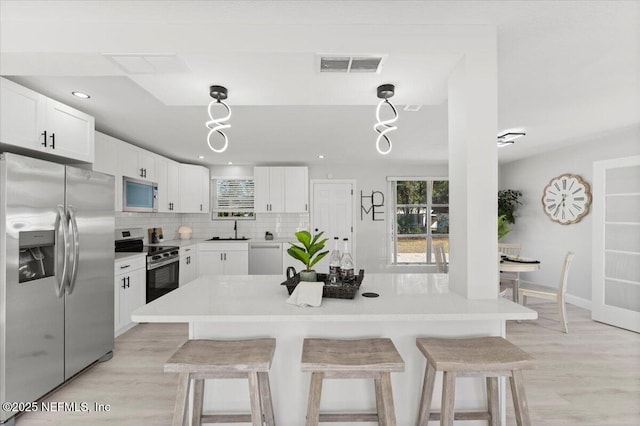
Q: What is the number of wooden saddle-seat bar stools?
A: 3